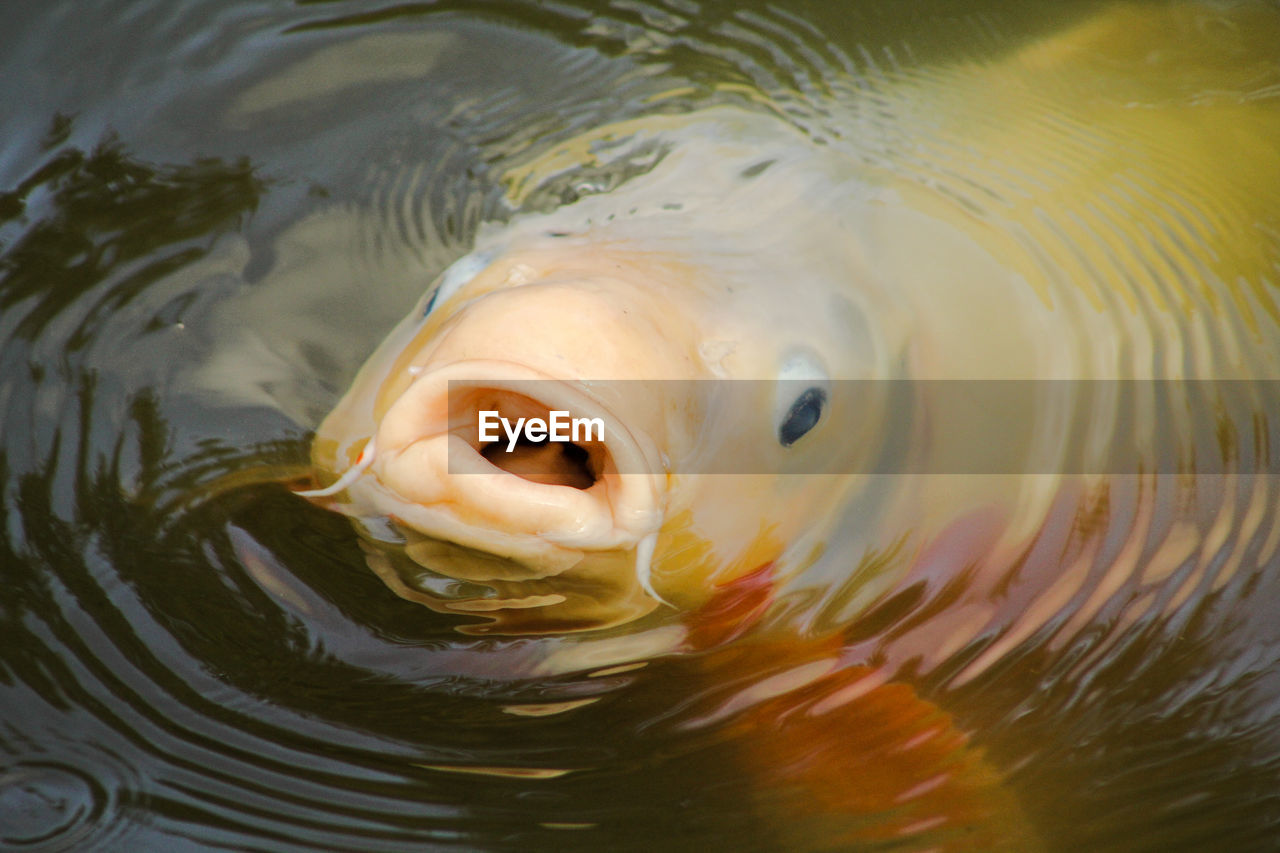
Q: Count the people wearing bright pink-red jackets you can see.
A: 0